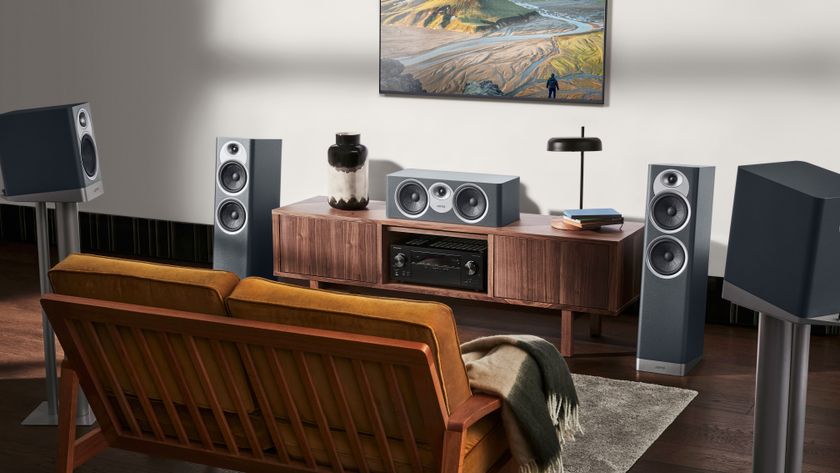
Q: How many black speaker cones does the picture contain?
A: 7